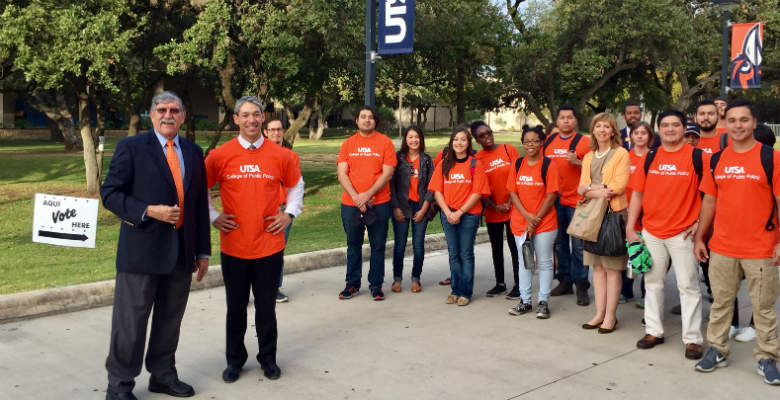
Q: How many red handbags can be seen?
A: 0